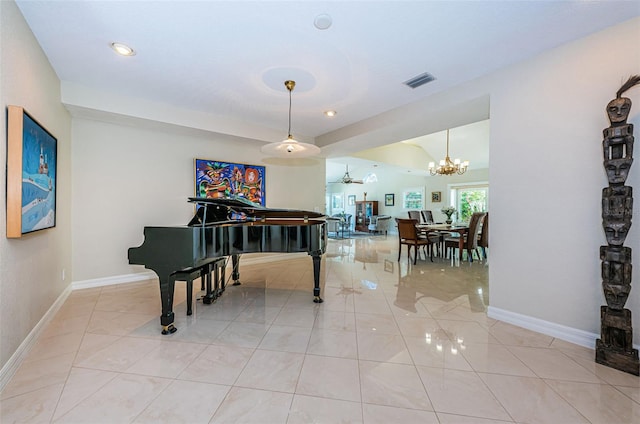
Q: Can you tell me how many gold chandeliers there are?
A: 1